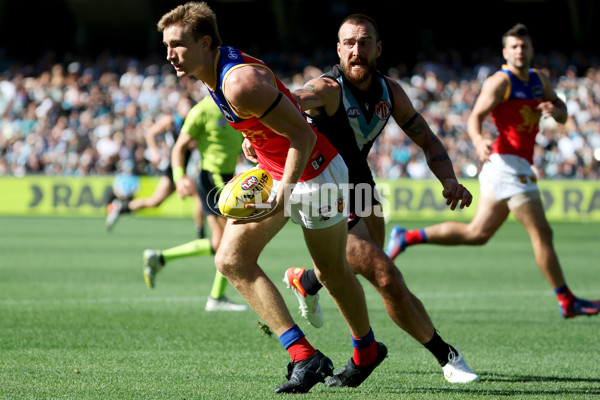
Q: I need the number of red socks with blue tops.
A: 4